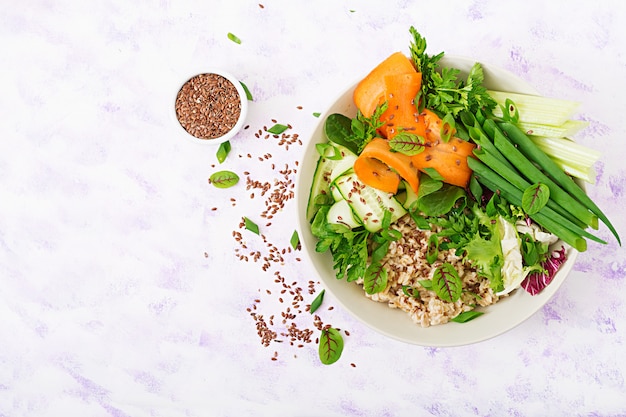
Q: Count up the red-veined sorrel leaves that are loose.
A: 2